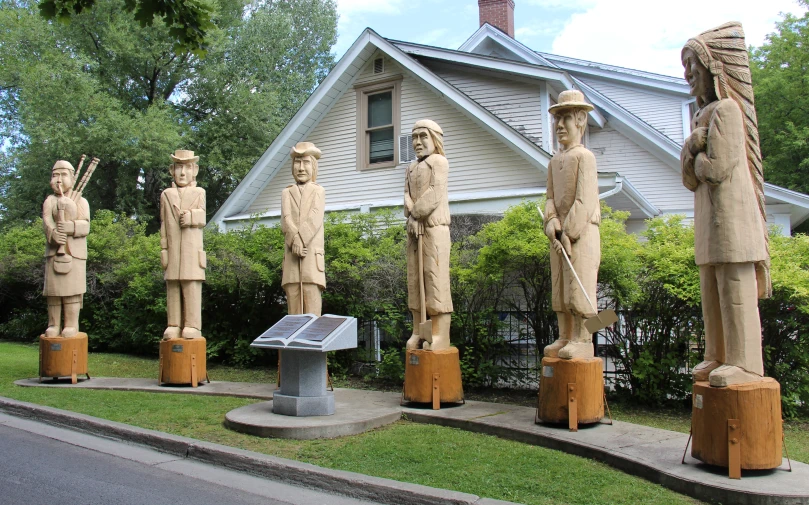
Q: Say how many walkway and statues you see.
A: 7